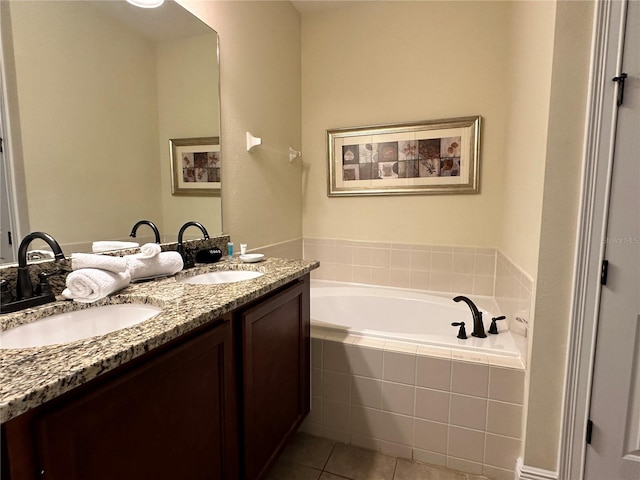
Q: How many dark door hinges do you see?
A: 3